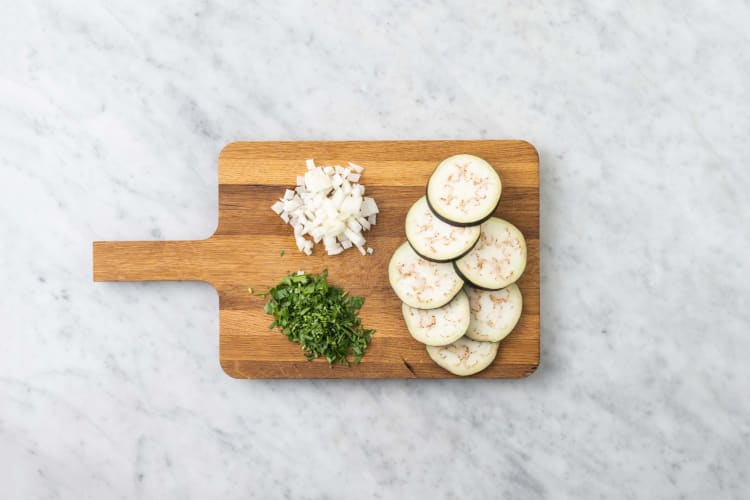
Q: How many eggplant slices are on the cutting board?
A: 7